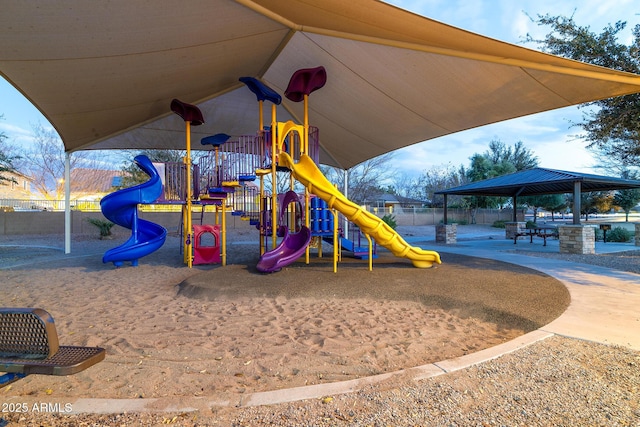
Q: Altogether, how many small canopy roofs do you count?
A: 4